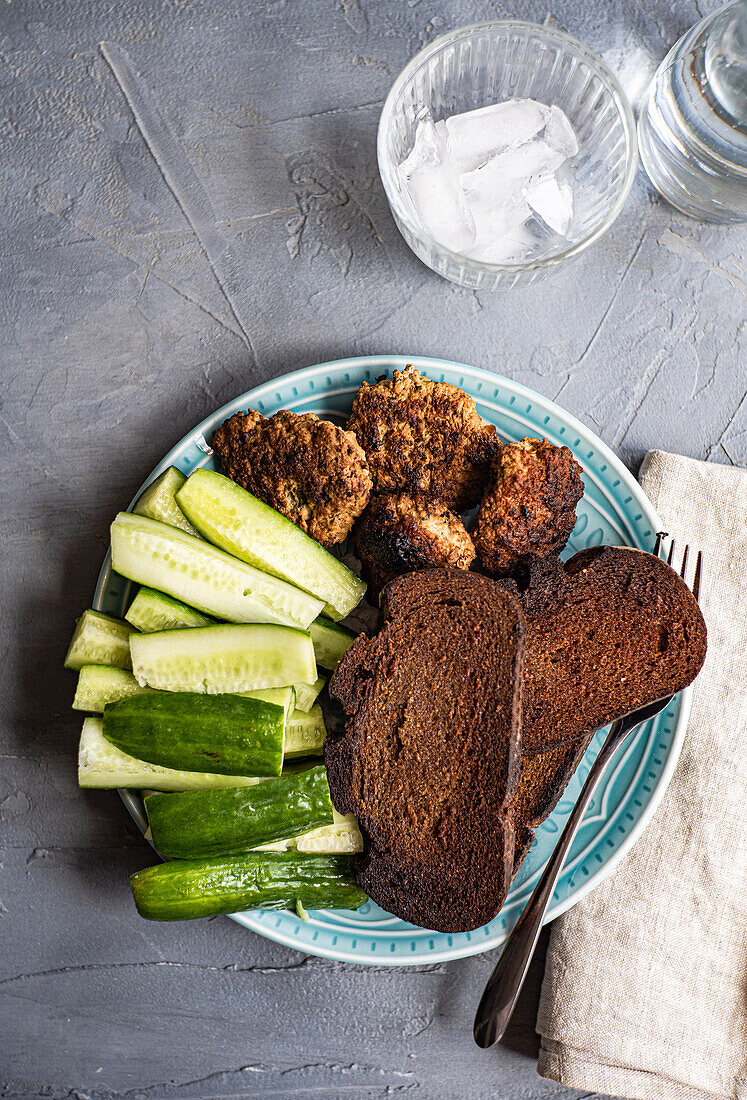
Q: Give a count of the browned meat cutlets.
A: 4